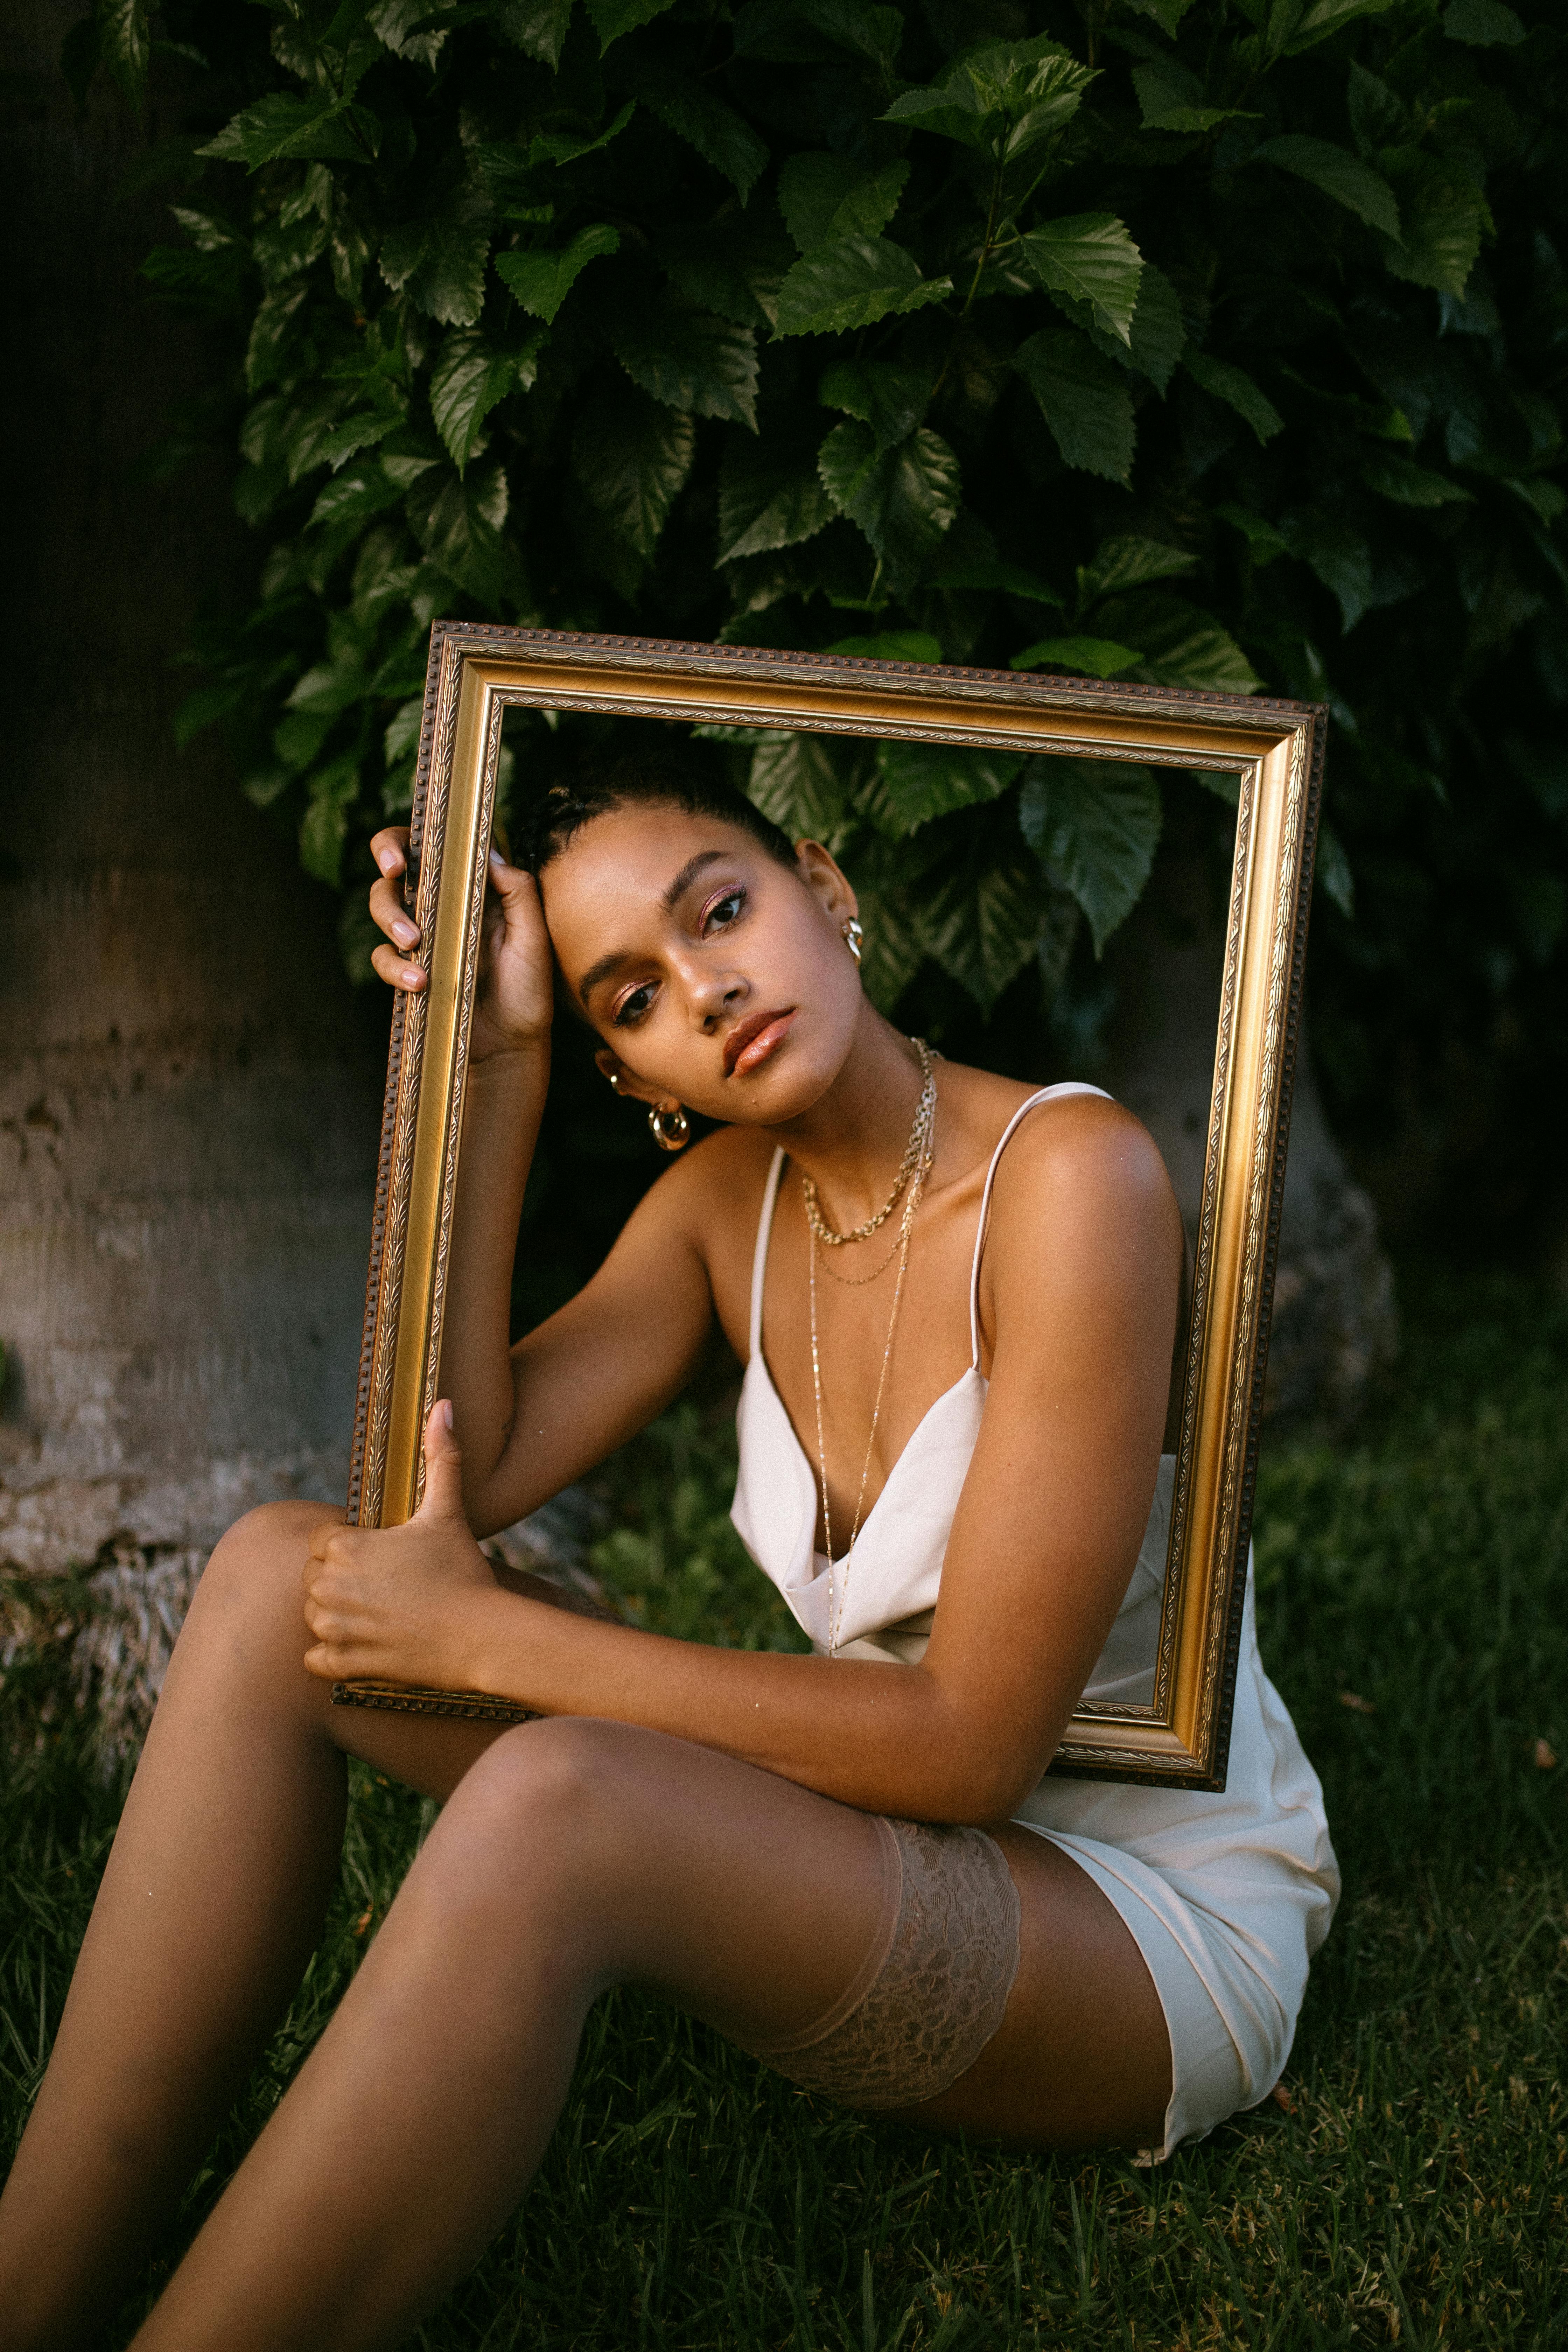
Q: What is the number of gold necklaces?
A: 3